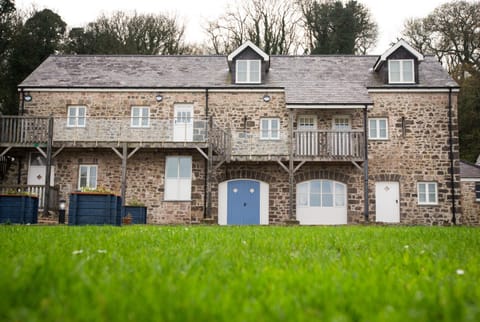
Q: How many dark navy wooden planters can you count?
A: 3